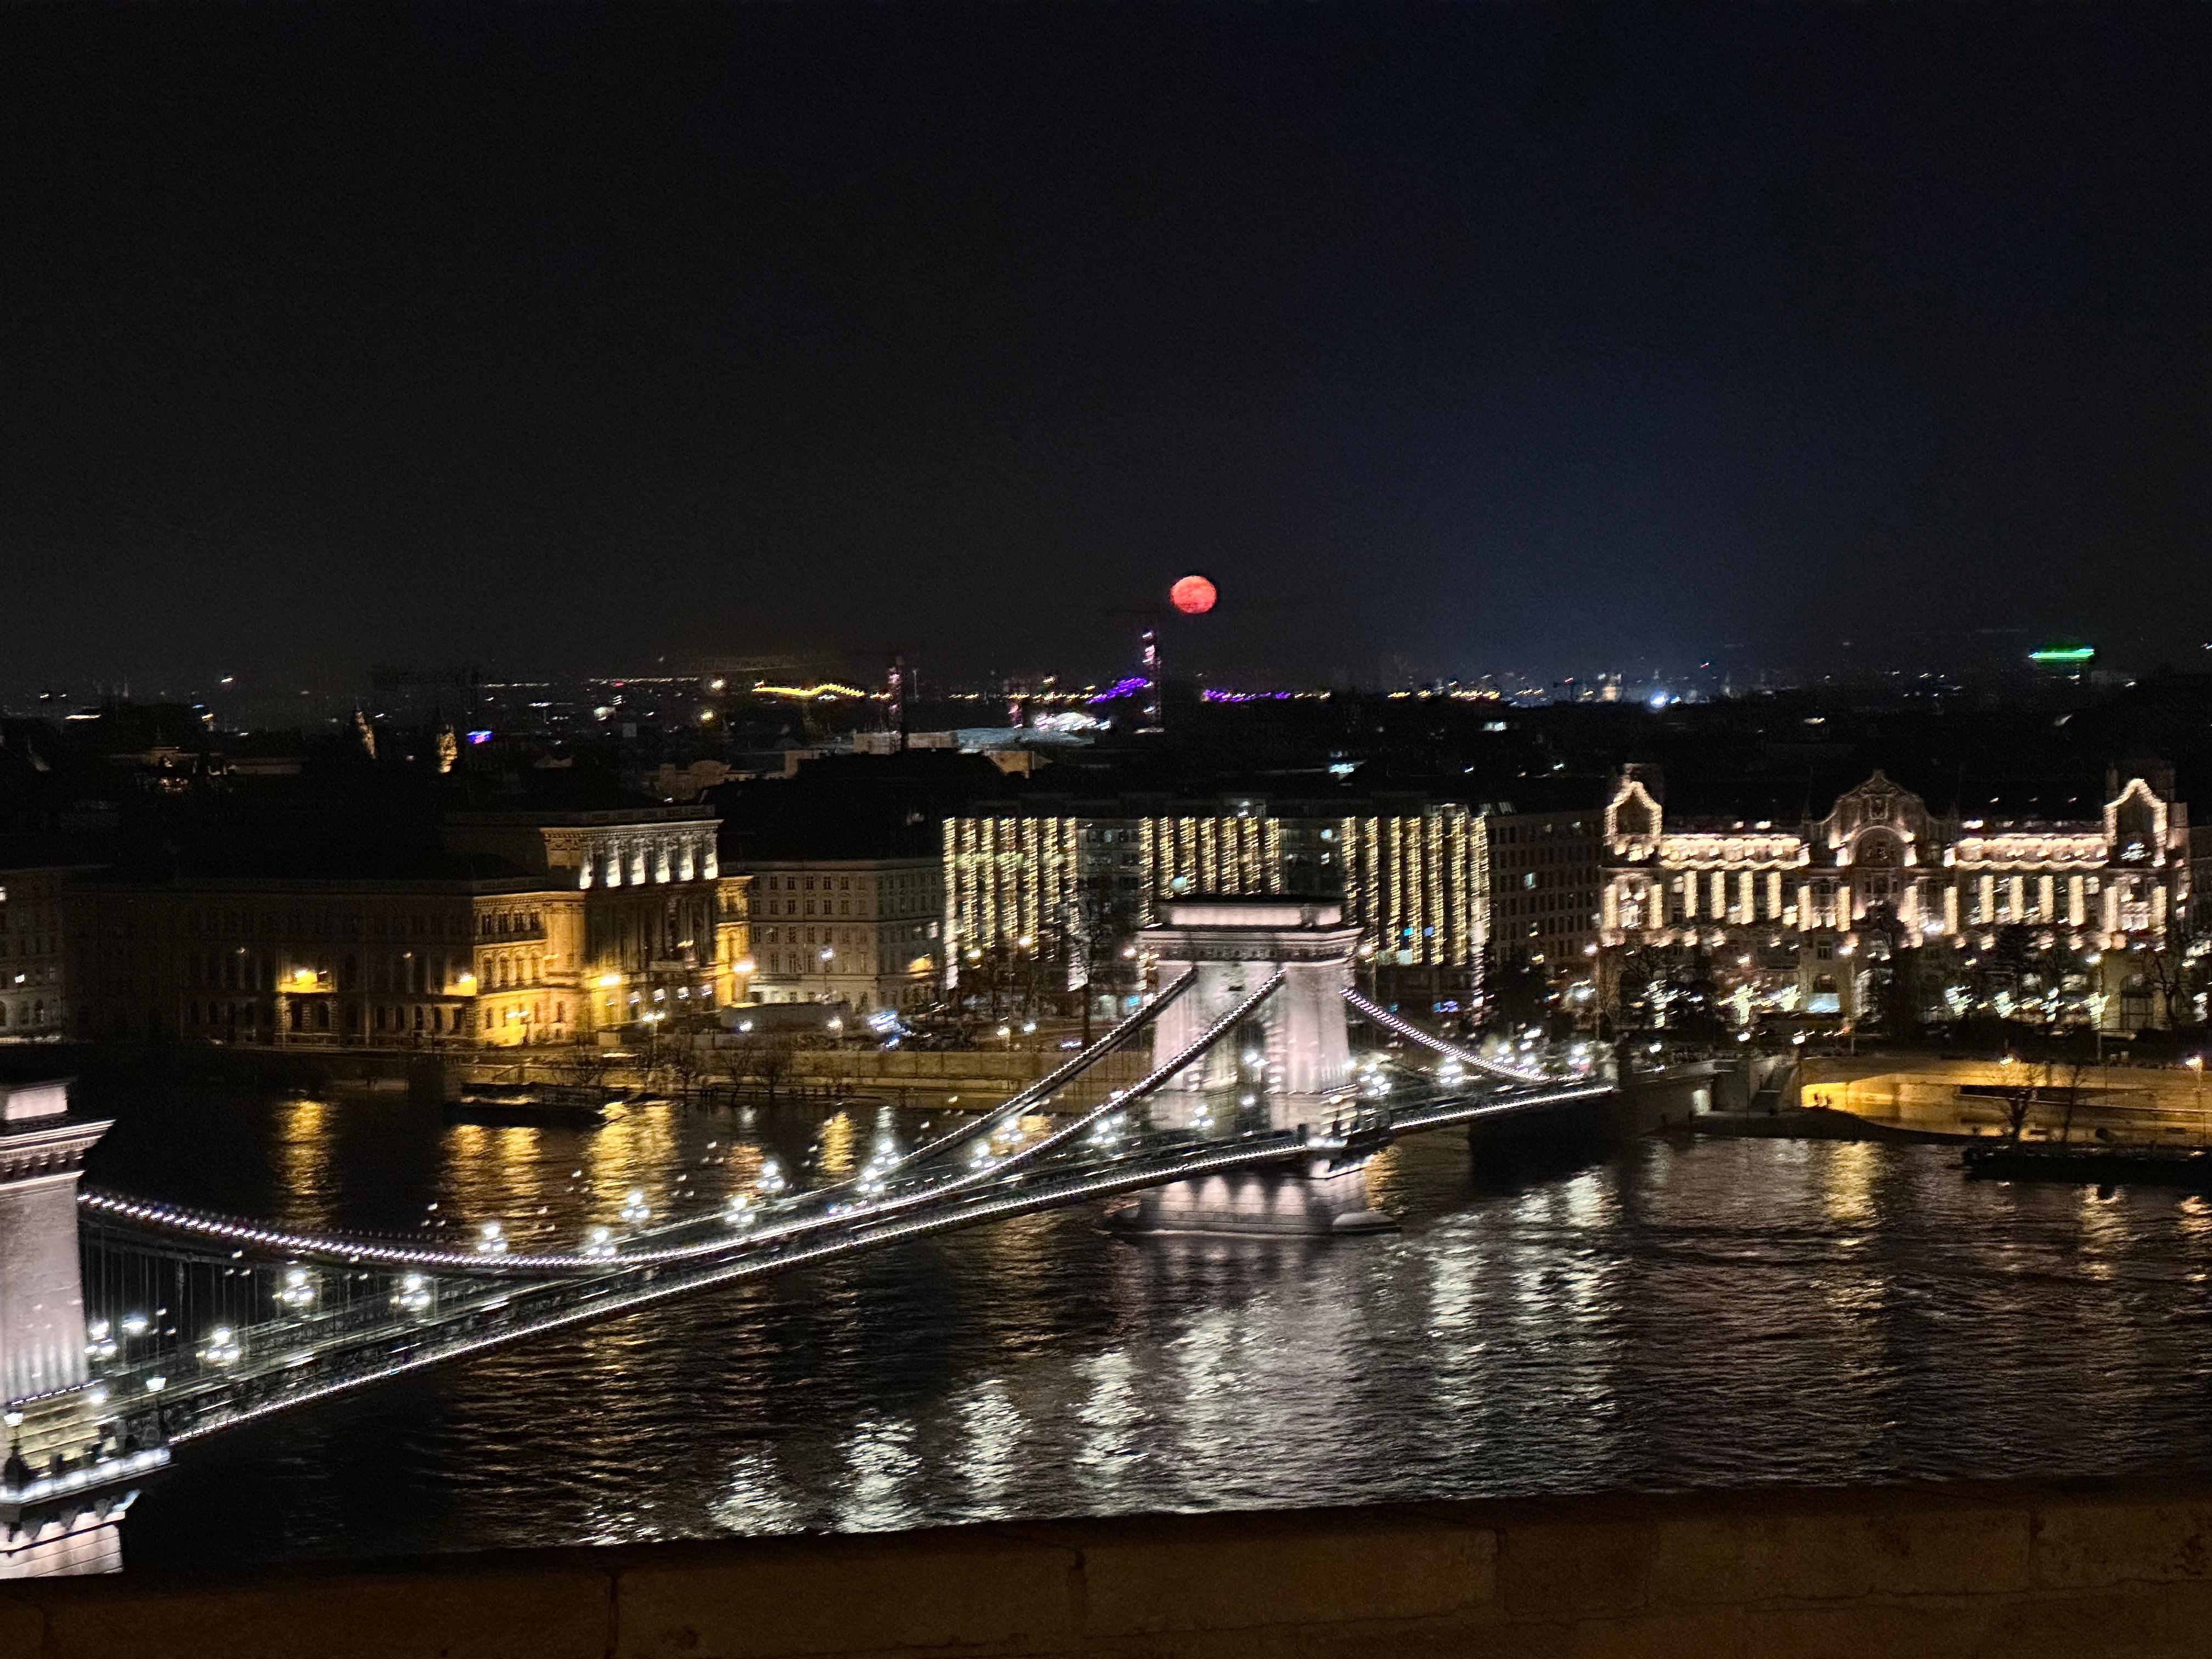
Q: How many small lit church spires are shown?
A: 2